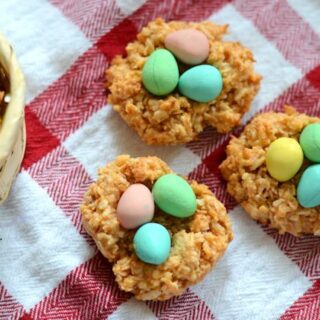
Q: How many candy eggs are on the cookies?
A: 9